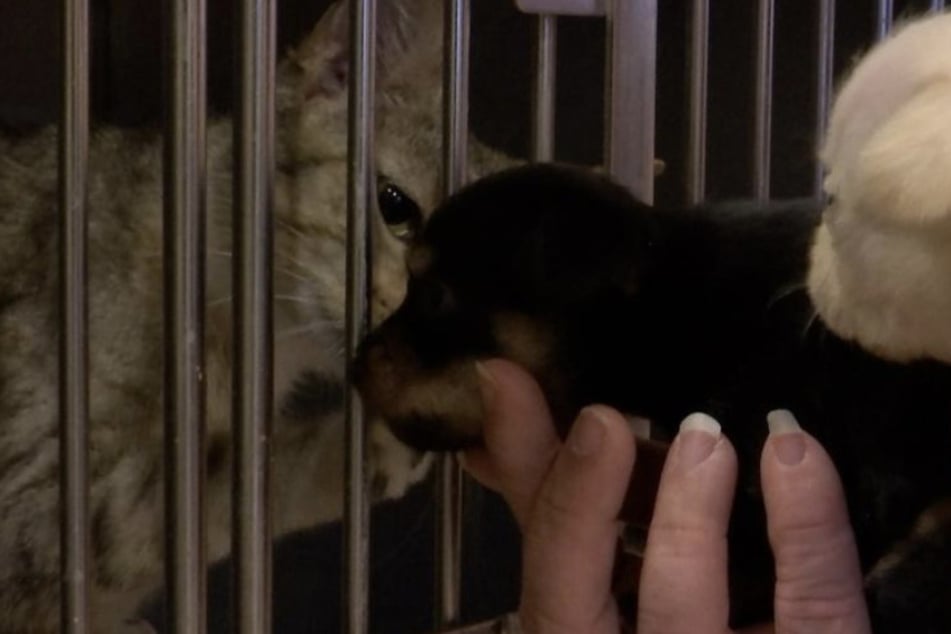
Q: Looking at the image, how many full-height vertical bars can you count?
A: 4